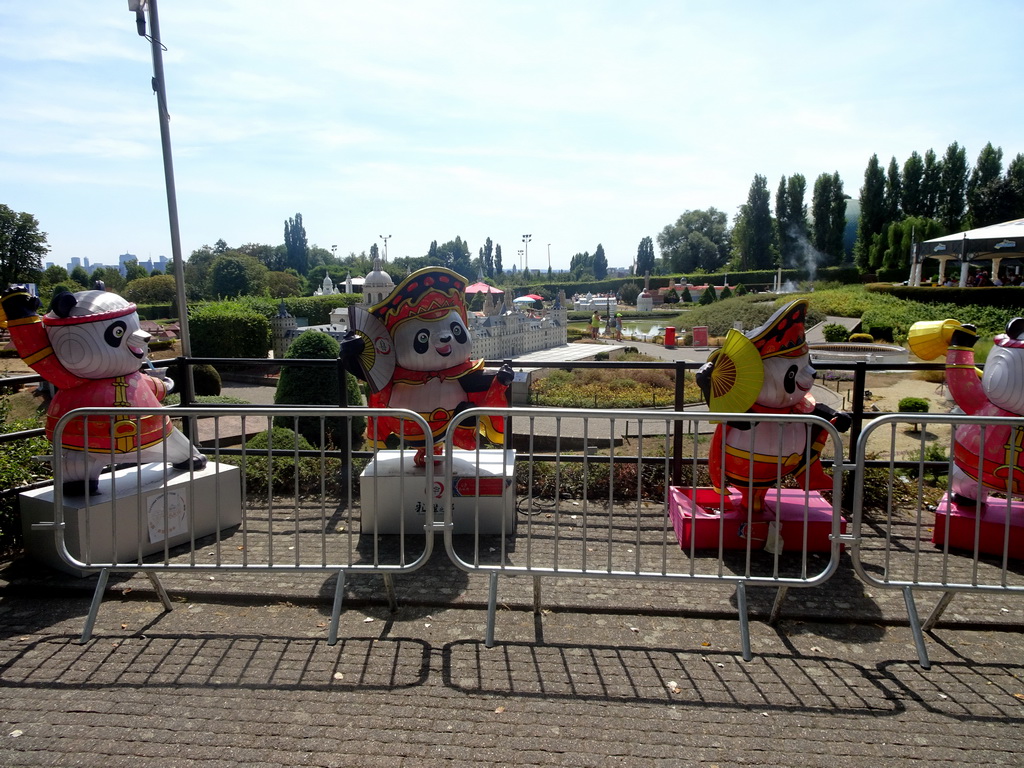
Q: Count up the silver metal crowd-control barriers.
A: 3